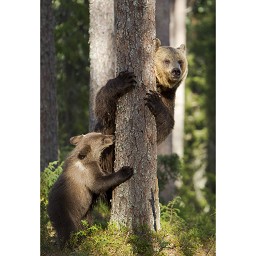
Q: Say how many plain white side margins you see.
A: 2